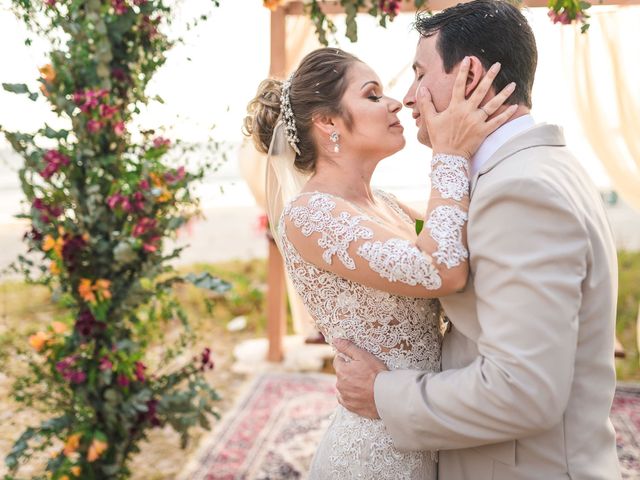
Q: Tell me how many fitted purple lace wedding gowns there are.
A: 0